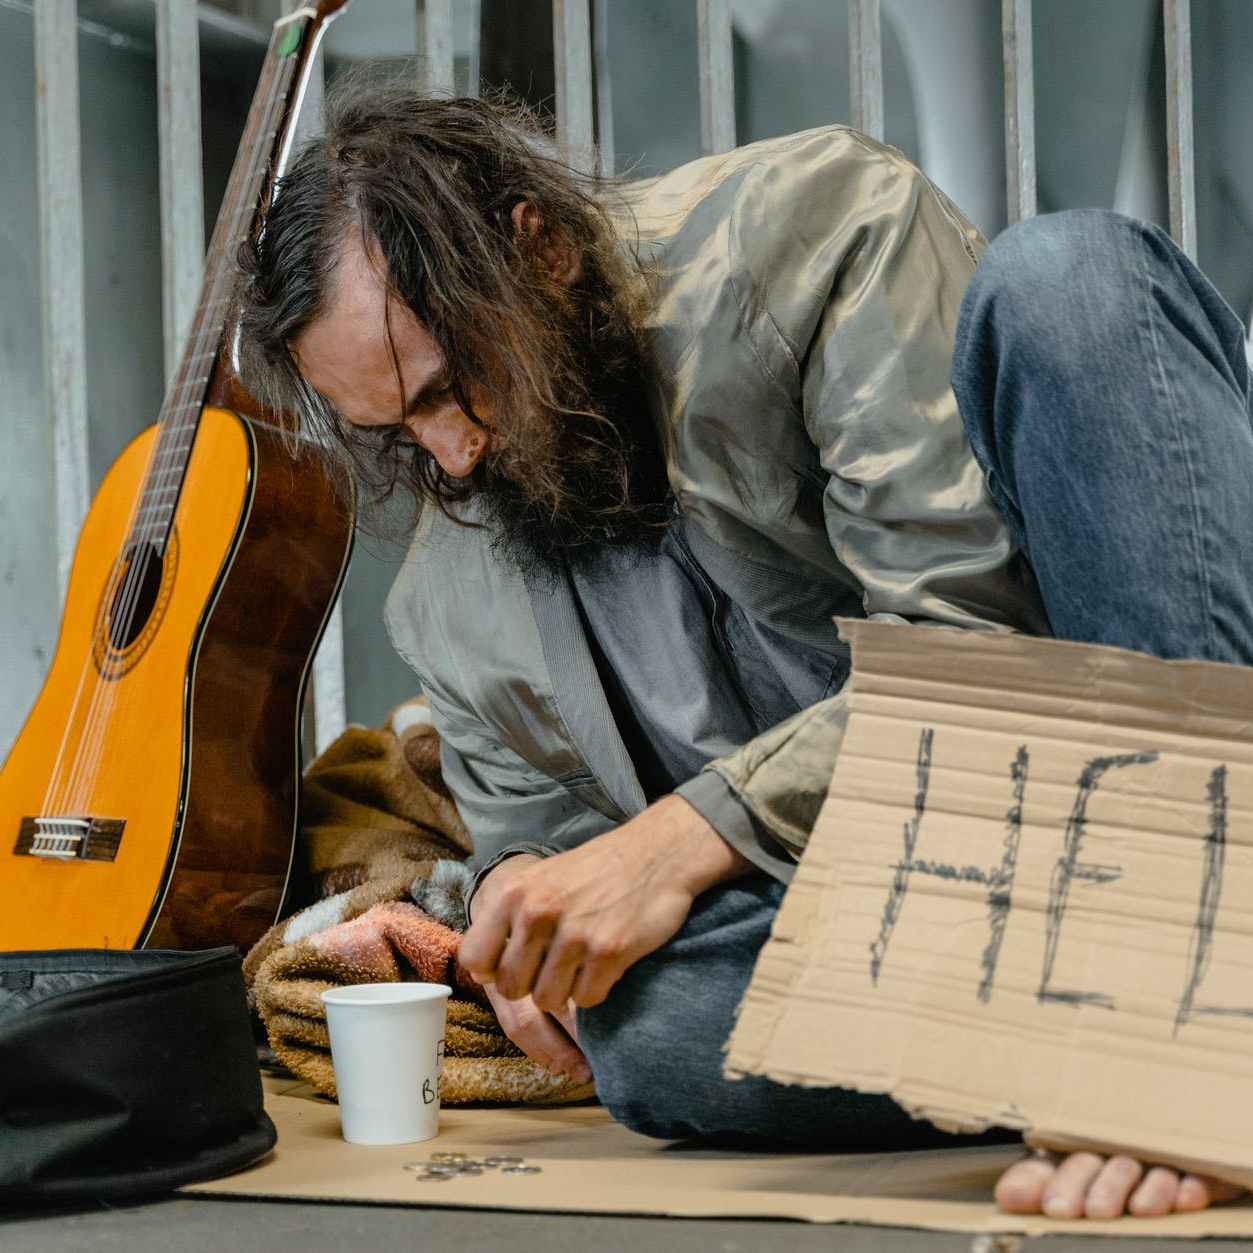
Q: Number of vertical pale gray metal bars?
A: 9